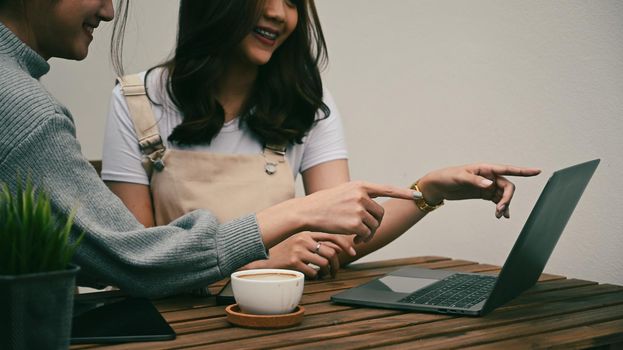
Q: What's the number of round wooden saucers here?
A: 1